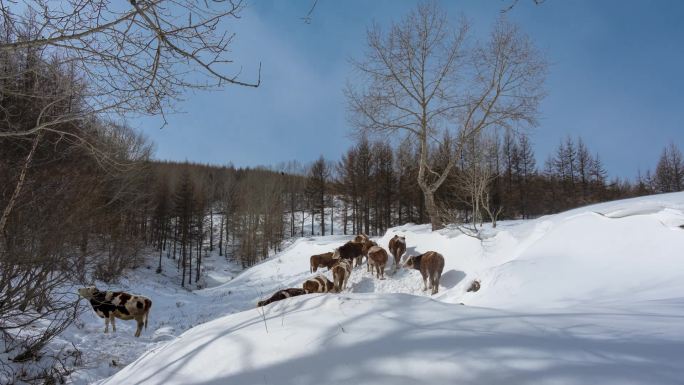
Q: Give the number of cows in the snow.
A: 11